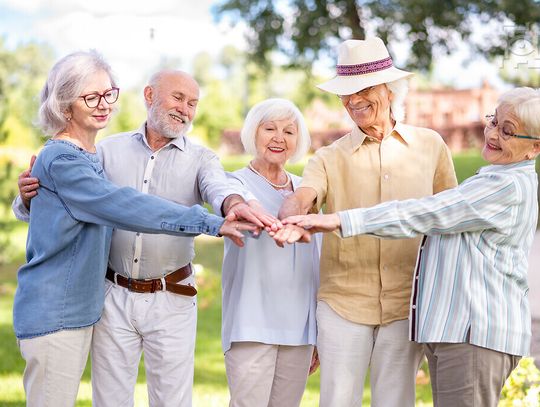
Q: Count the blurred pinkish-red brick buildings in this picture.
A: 1